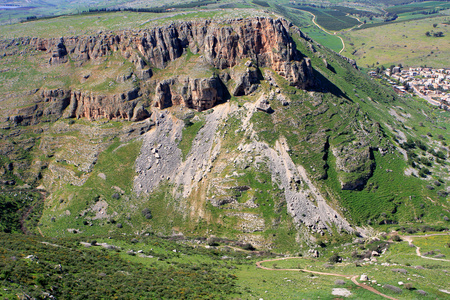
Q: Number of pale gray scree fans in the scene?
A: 3